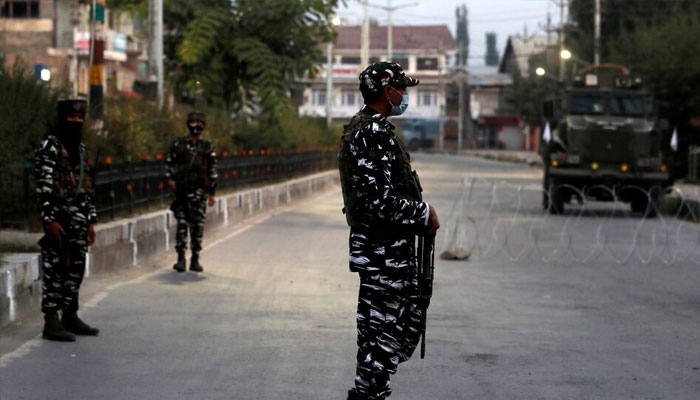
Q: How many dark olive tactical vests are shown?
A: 3